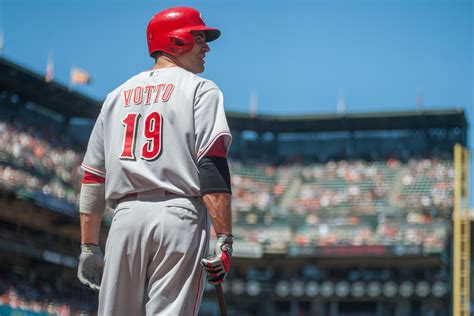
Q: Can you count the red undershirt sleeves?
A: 2